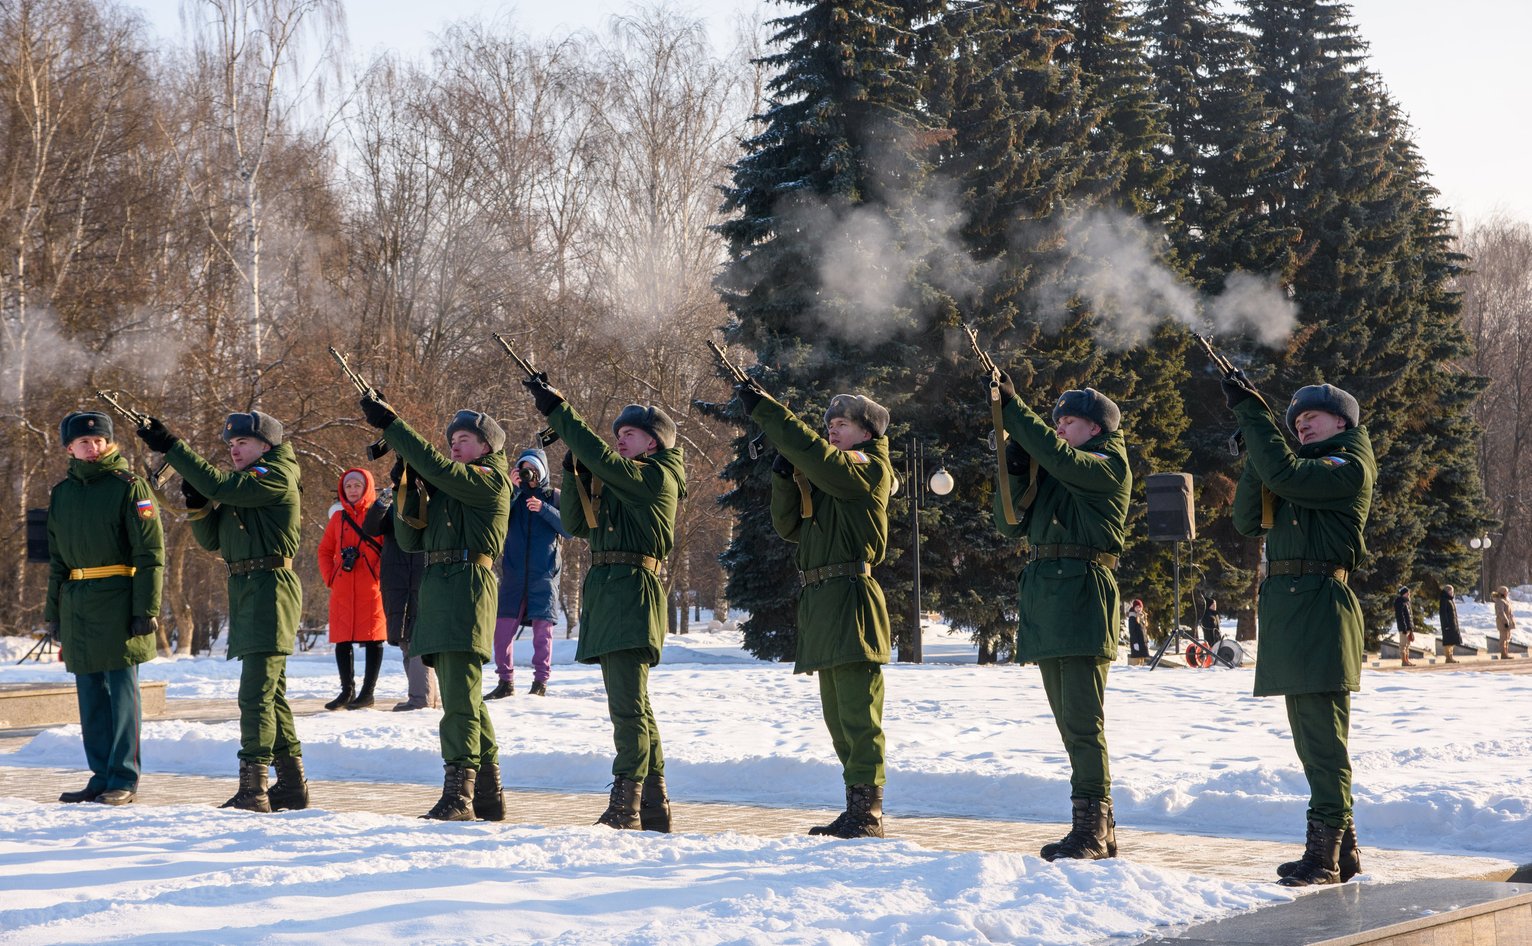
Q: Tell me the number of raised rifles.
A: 6